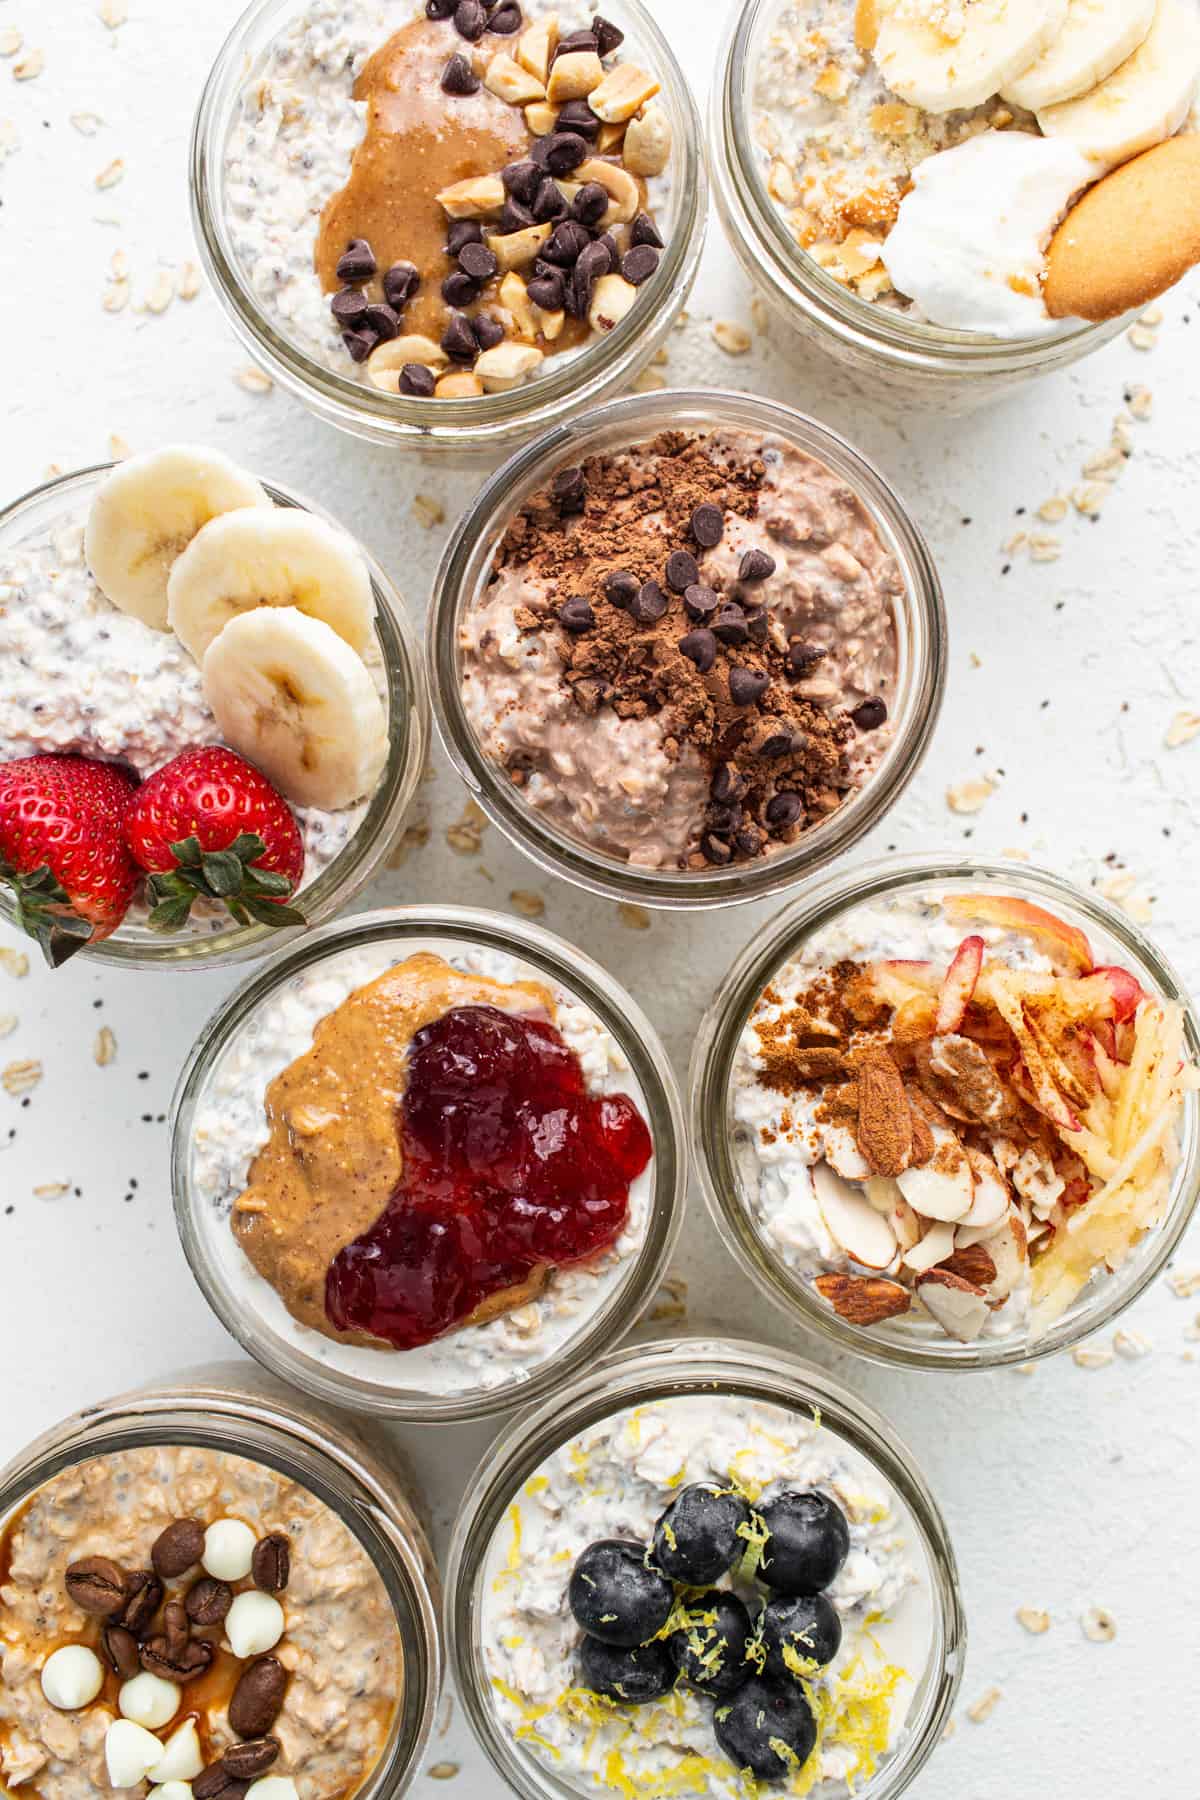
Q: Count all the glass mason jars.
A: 8